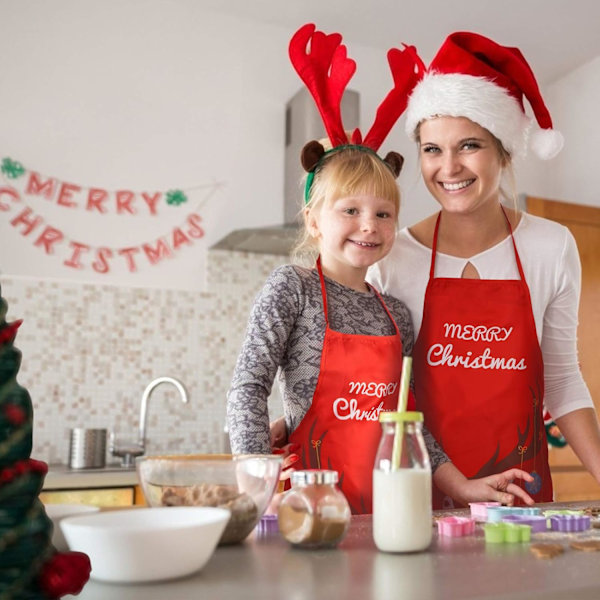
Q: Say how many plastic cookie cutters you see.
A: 8